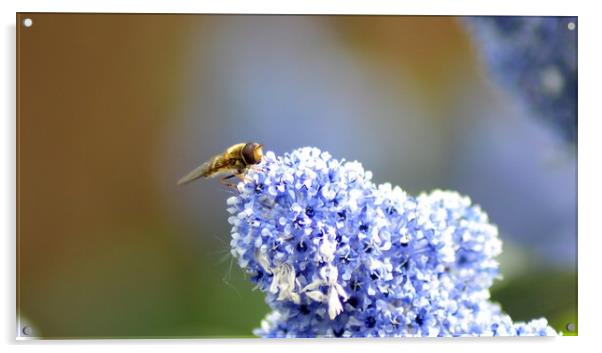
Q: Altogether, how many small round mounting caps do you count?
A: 4